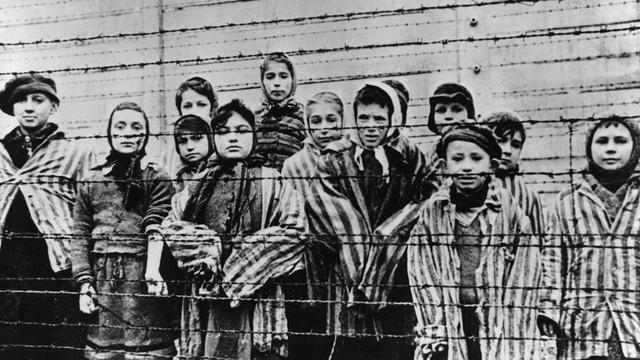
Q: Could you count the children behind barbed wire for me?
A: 13